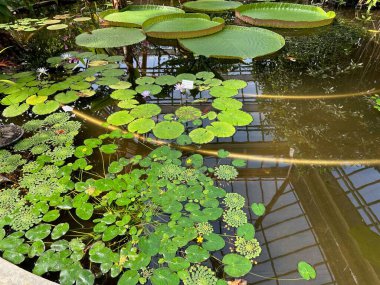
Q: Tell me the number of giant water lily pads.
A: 6